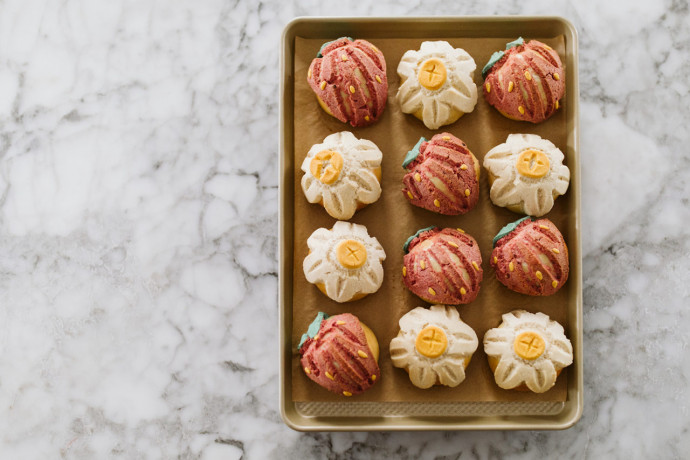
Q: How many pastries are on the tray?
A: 12